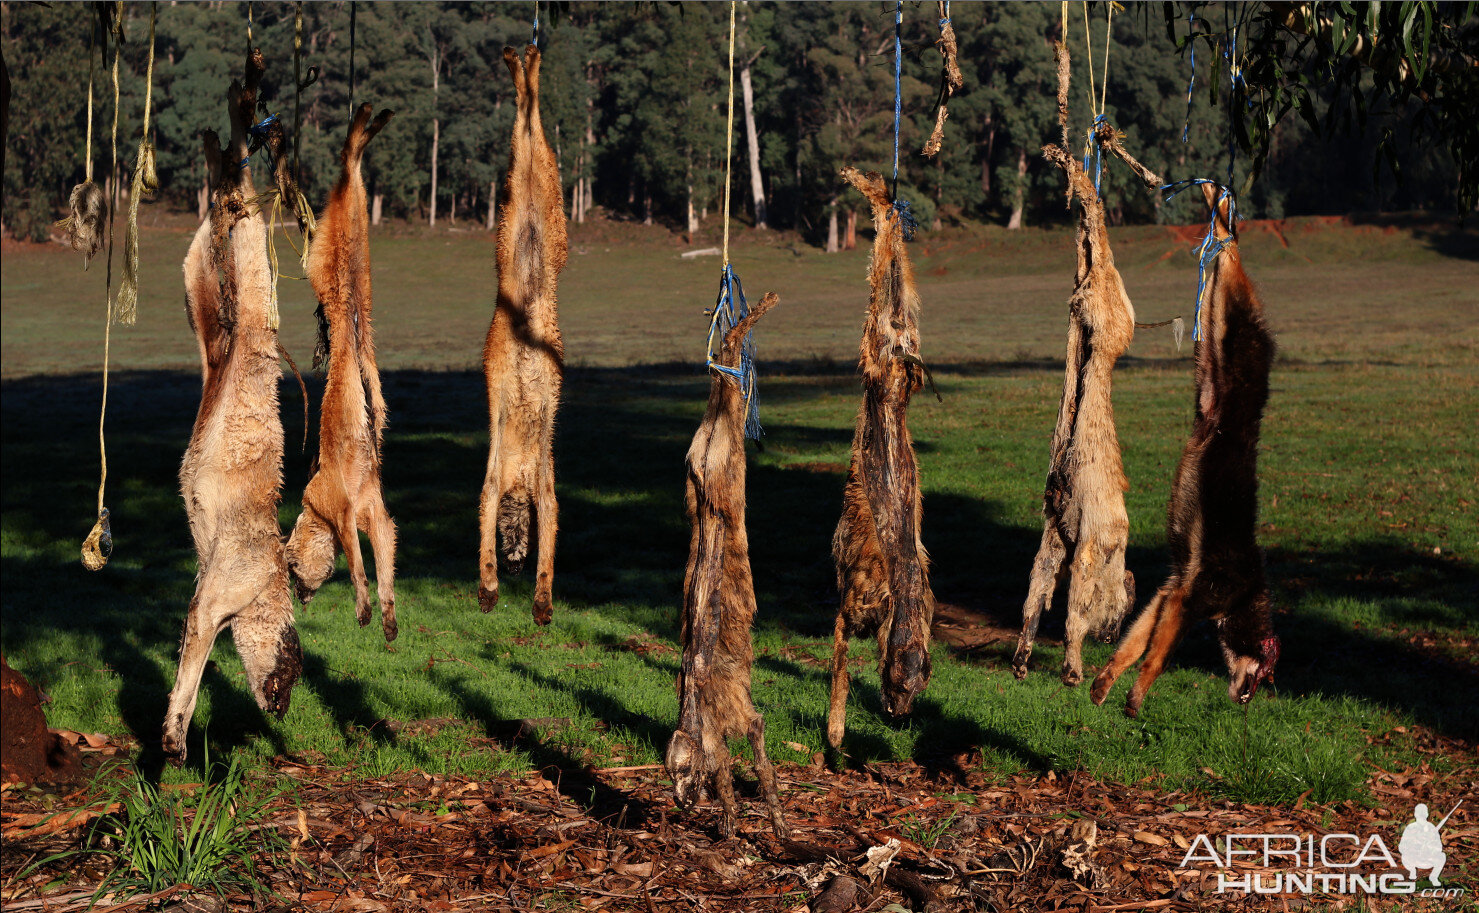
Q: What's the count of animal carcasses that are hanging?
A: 7